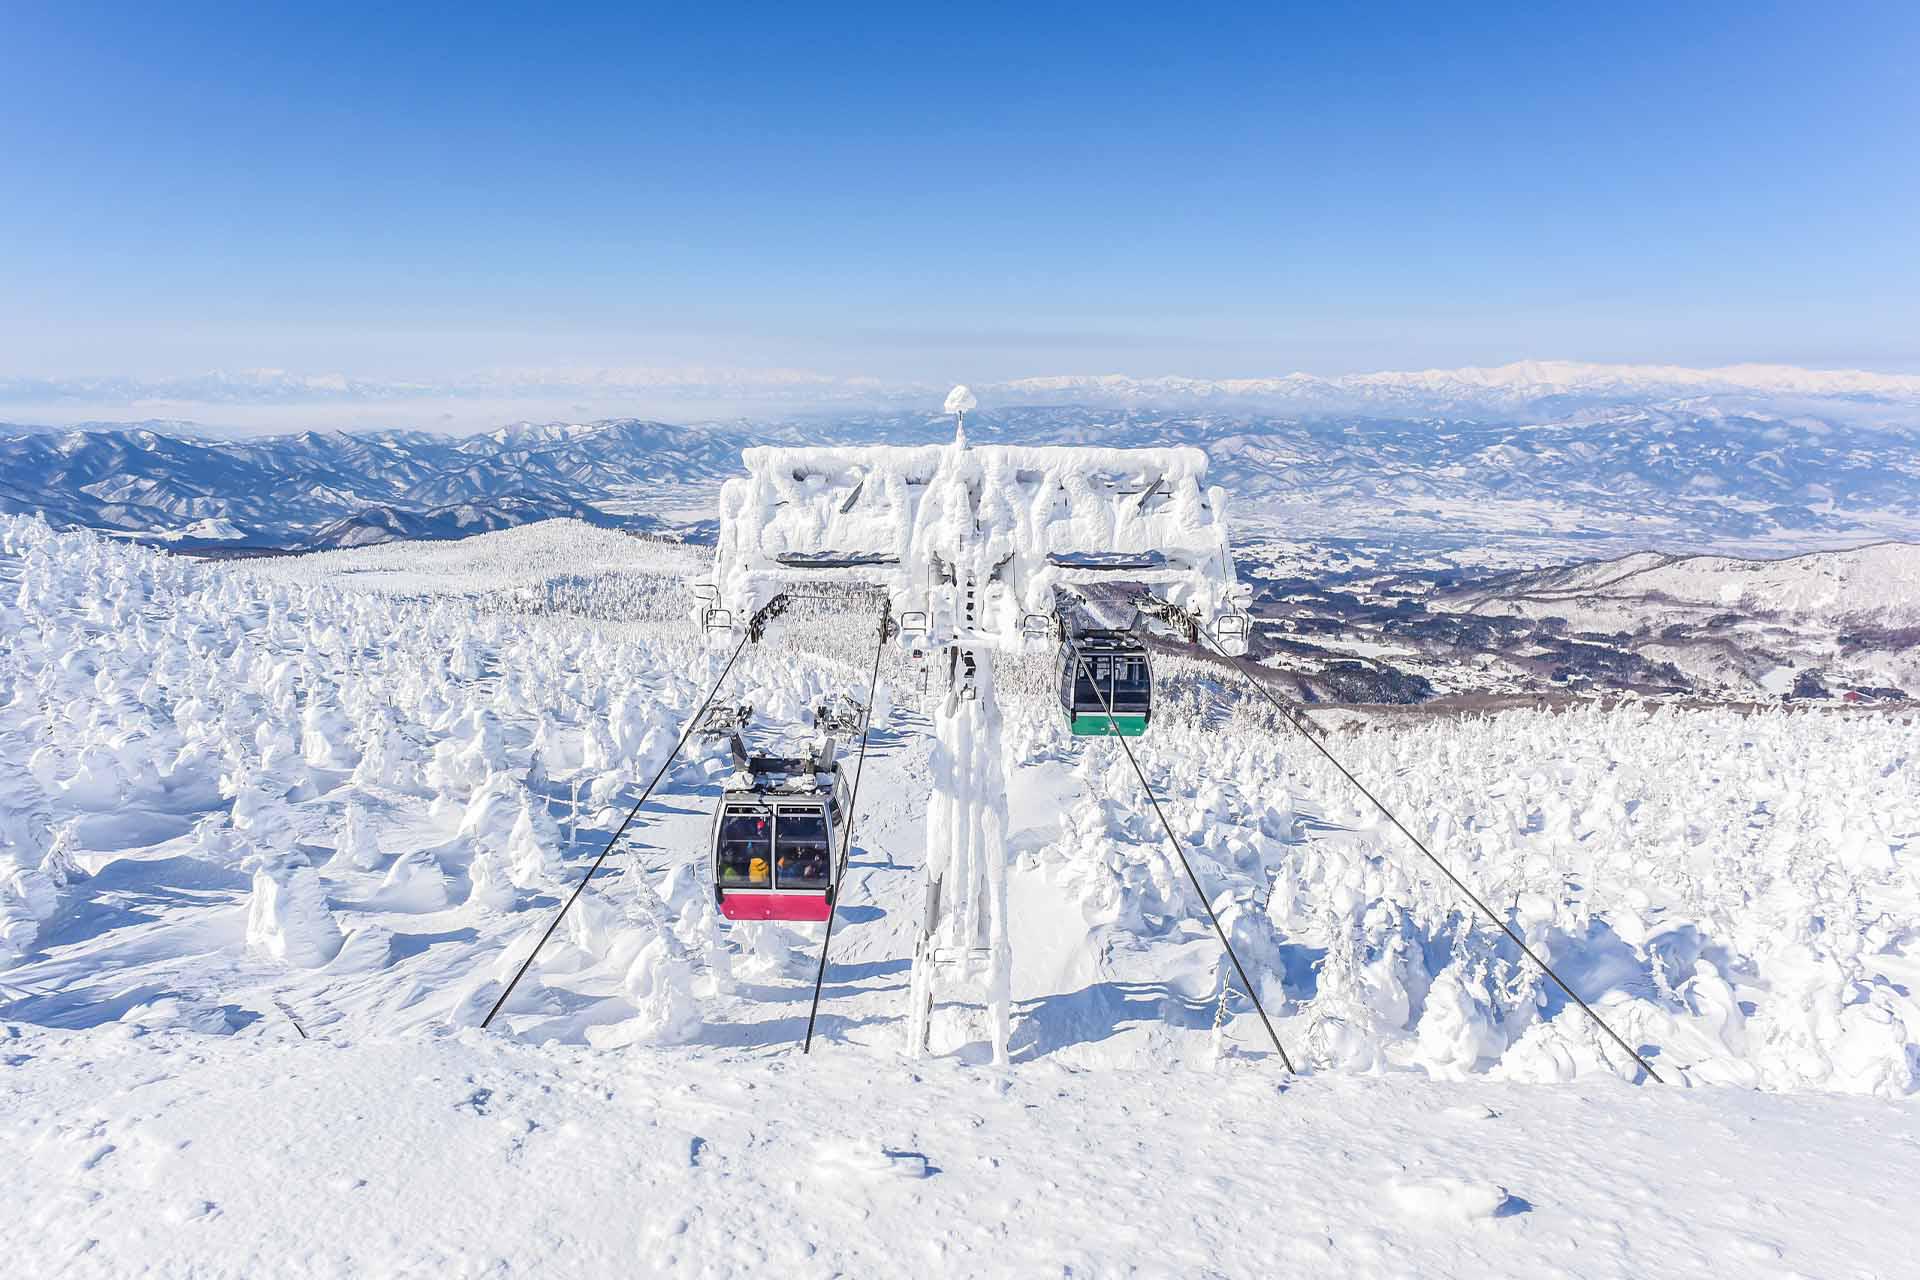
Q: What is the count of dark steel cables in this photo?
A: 4